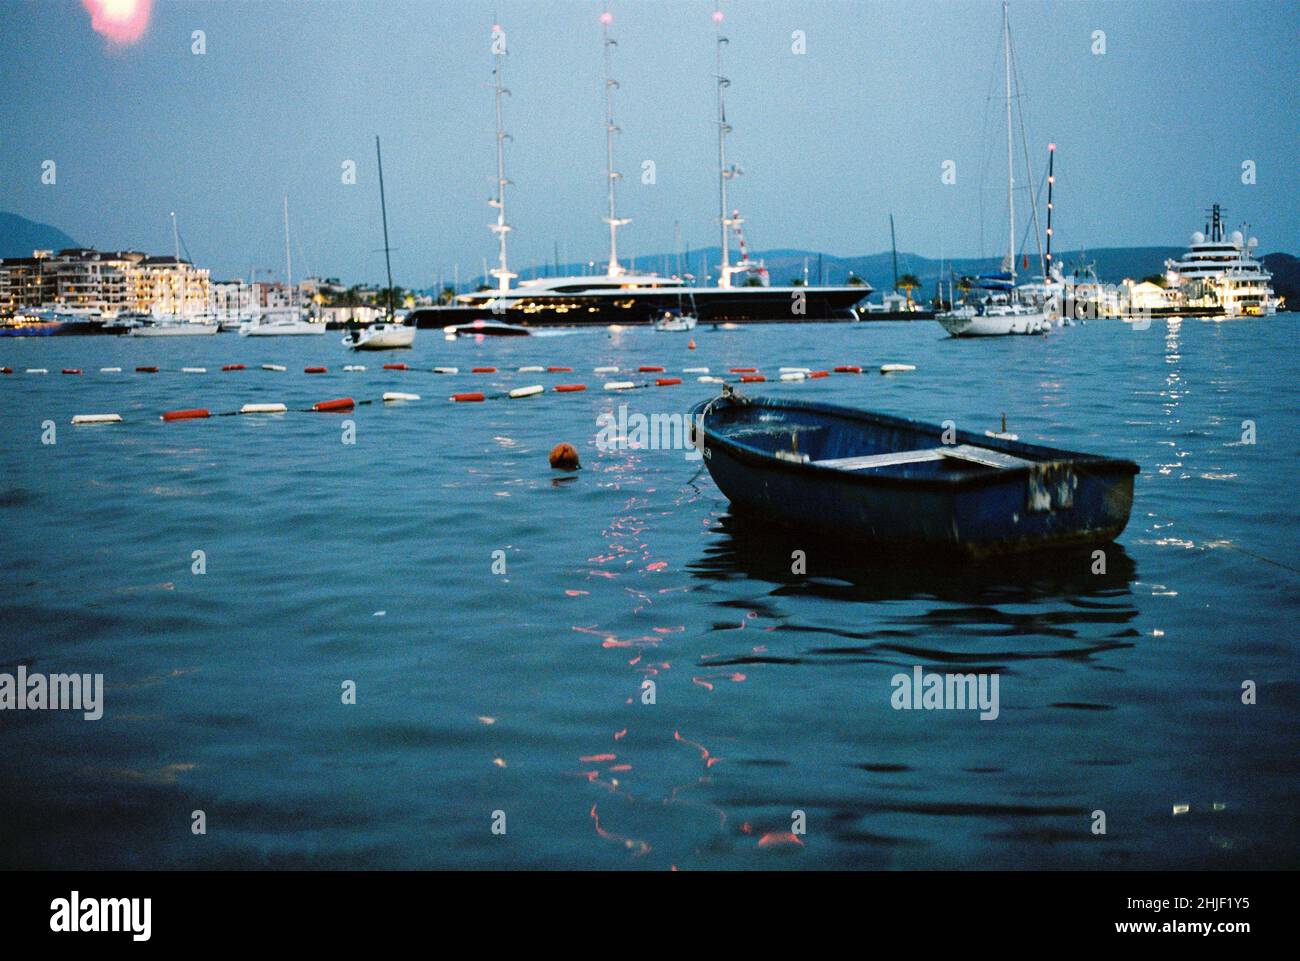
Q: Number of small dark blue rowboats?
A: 1